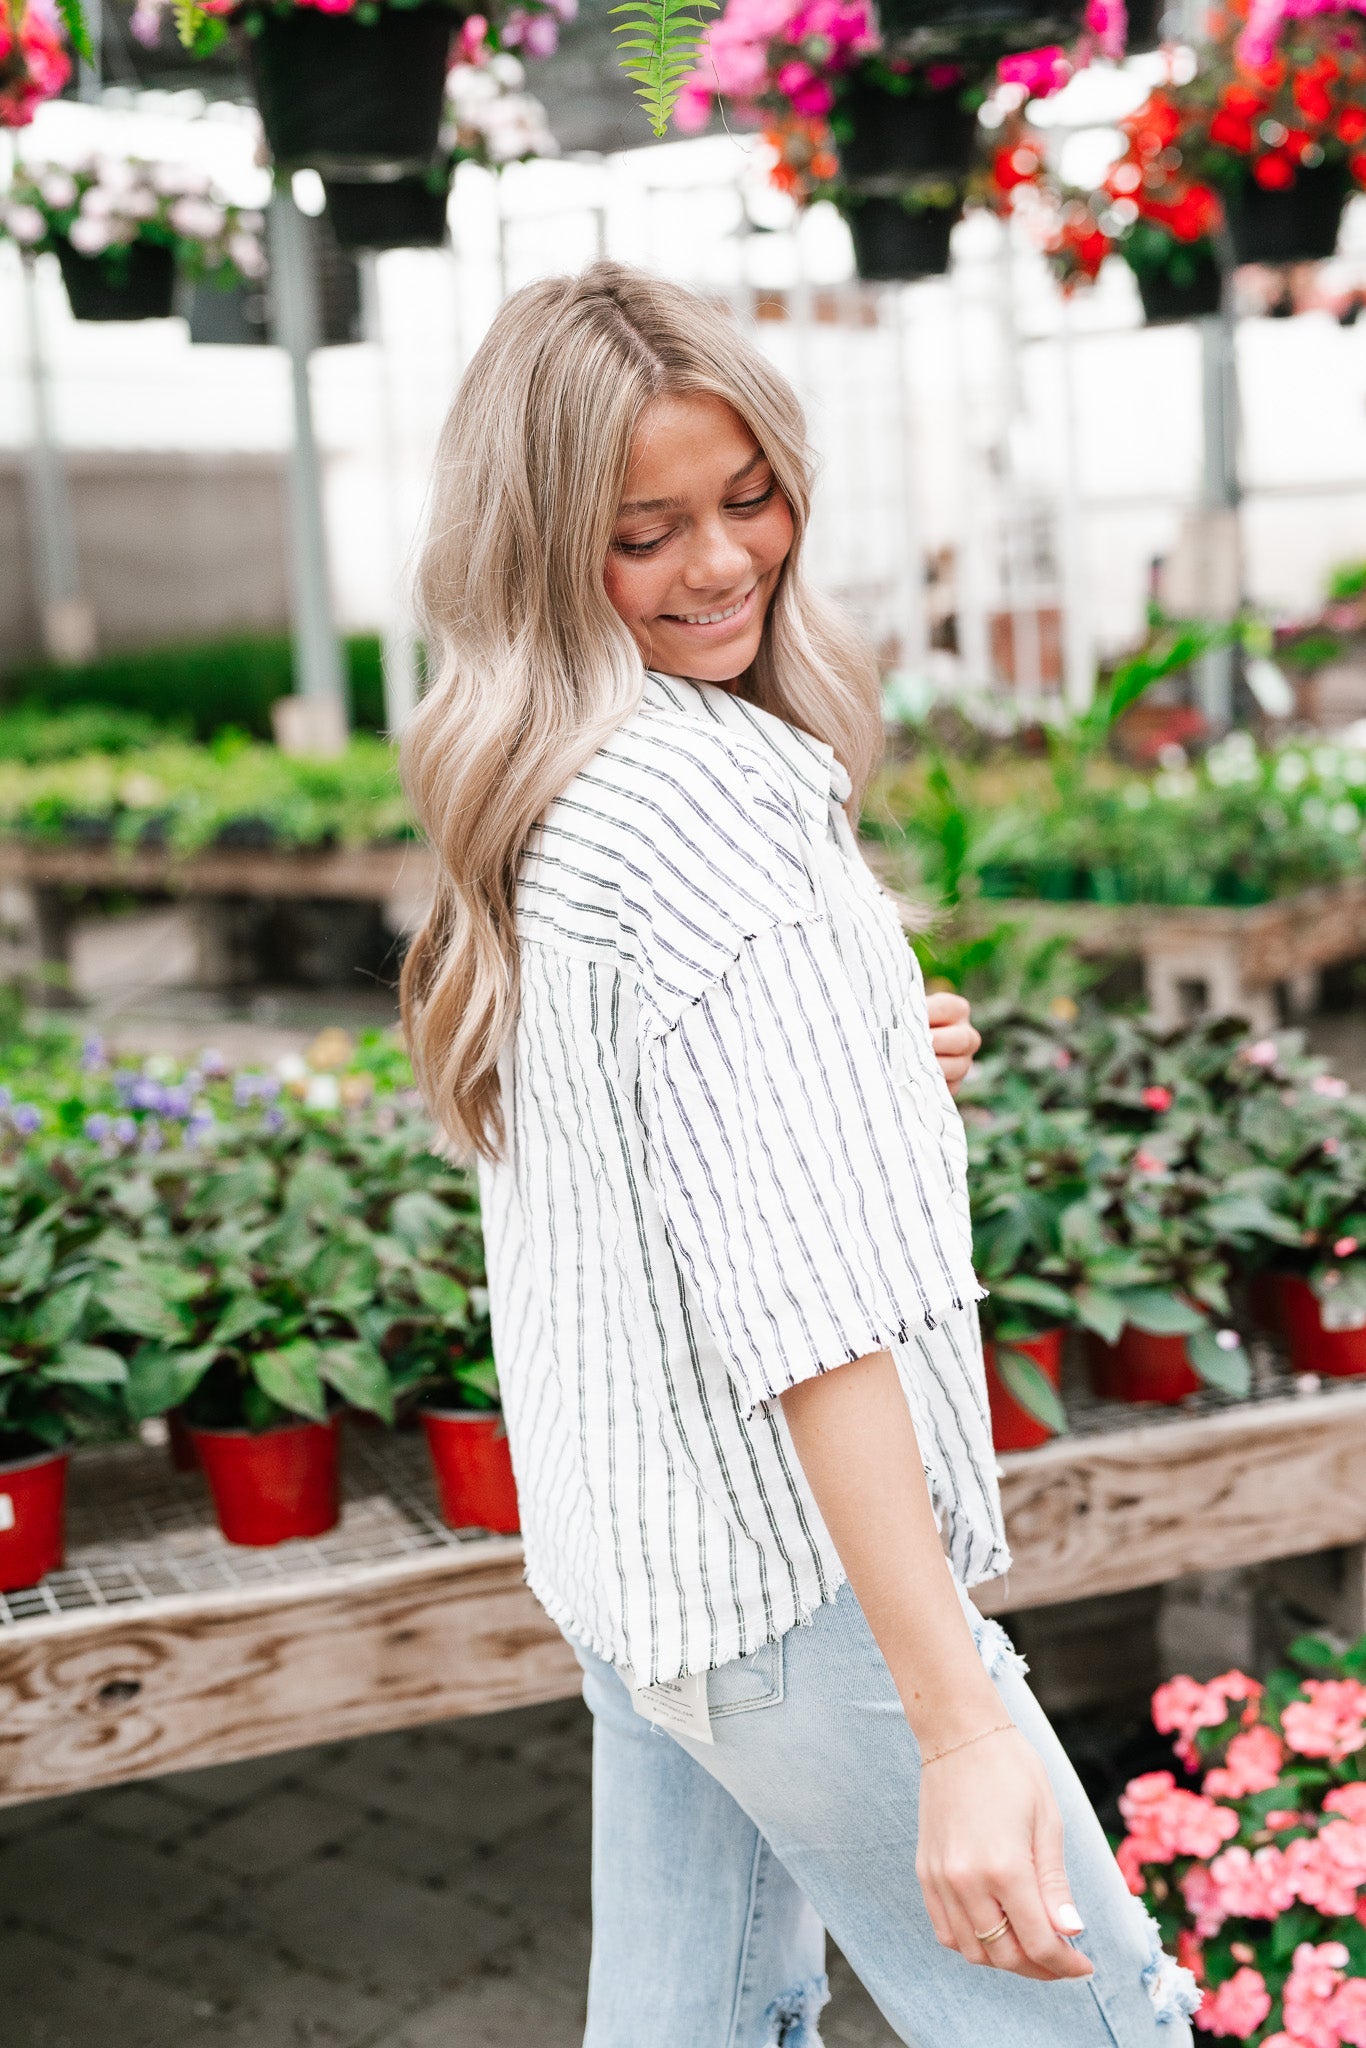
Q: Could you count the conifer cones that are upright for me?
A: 0